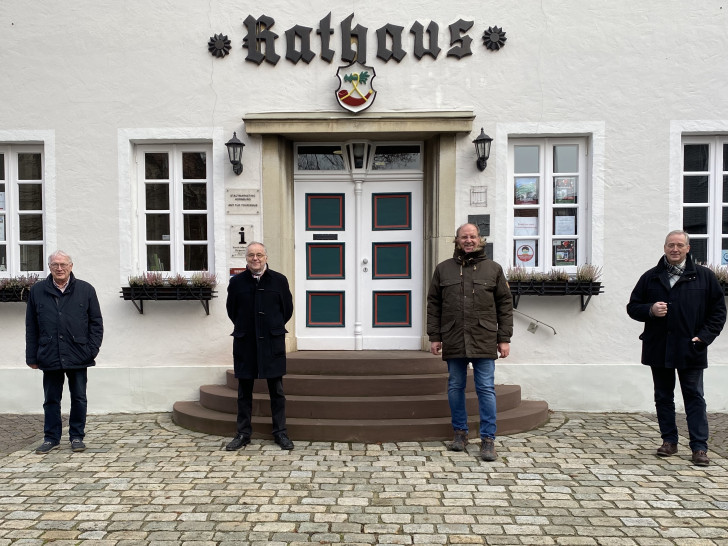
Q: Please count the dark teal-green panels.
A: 6